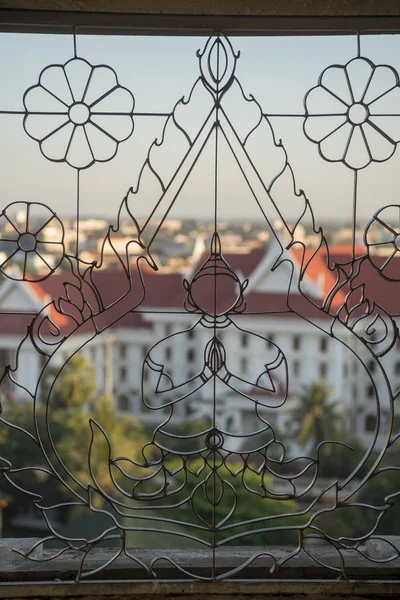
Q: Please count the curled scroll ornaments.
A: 2